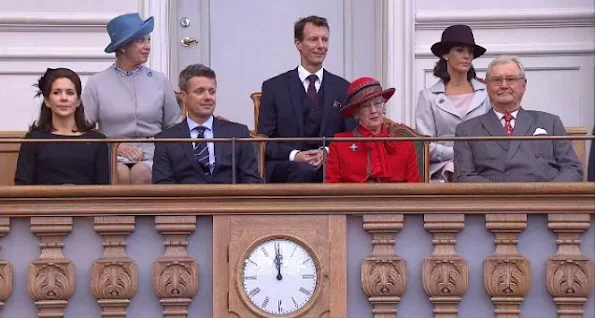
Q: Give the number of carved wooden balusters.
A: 8